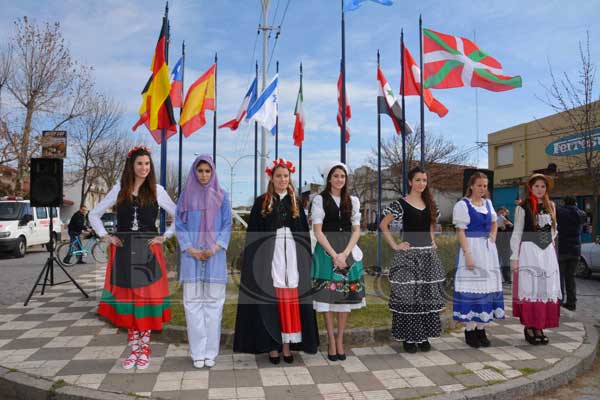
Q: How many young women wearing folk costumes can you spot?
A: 7